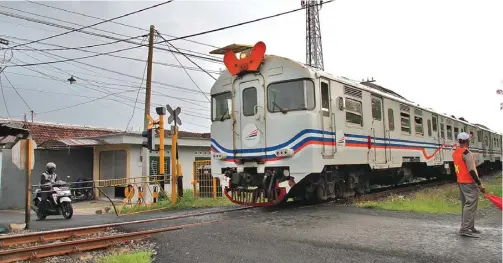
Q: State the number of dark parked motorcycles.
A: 1